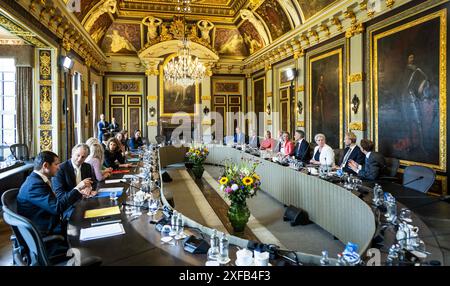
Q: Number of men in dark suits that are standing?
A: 2